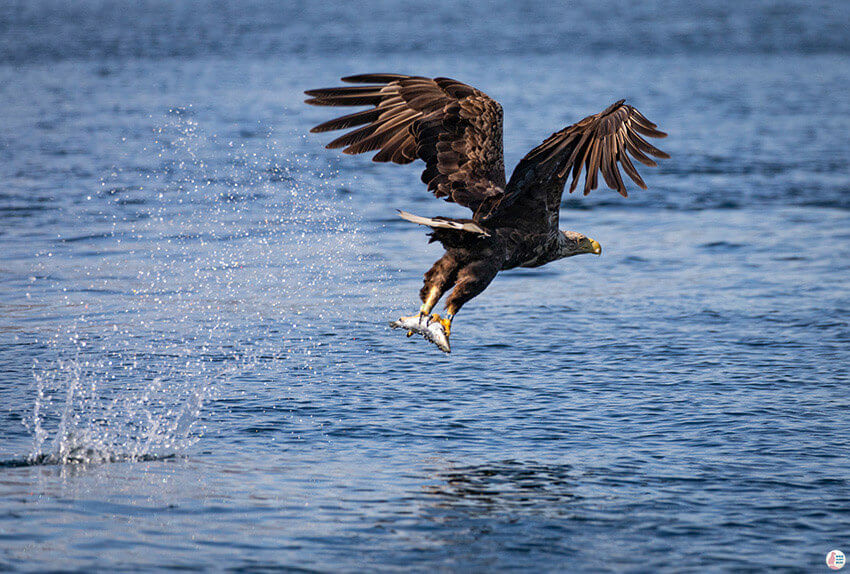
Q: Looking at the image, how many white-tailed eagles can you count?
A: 1